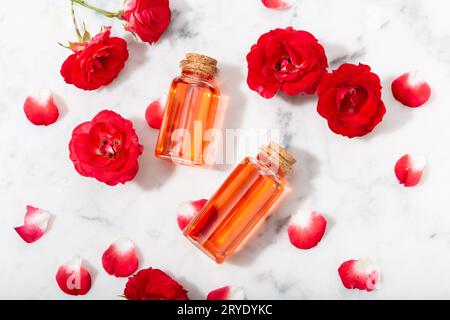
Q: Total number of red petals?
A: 12